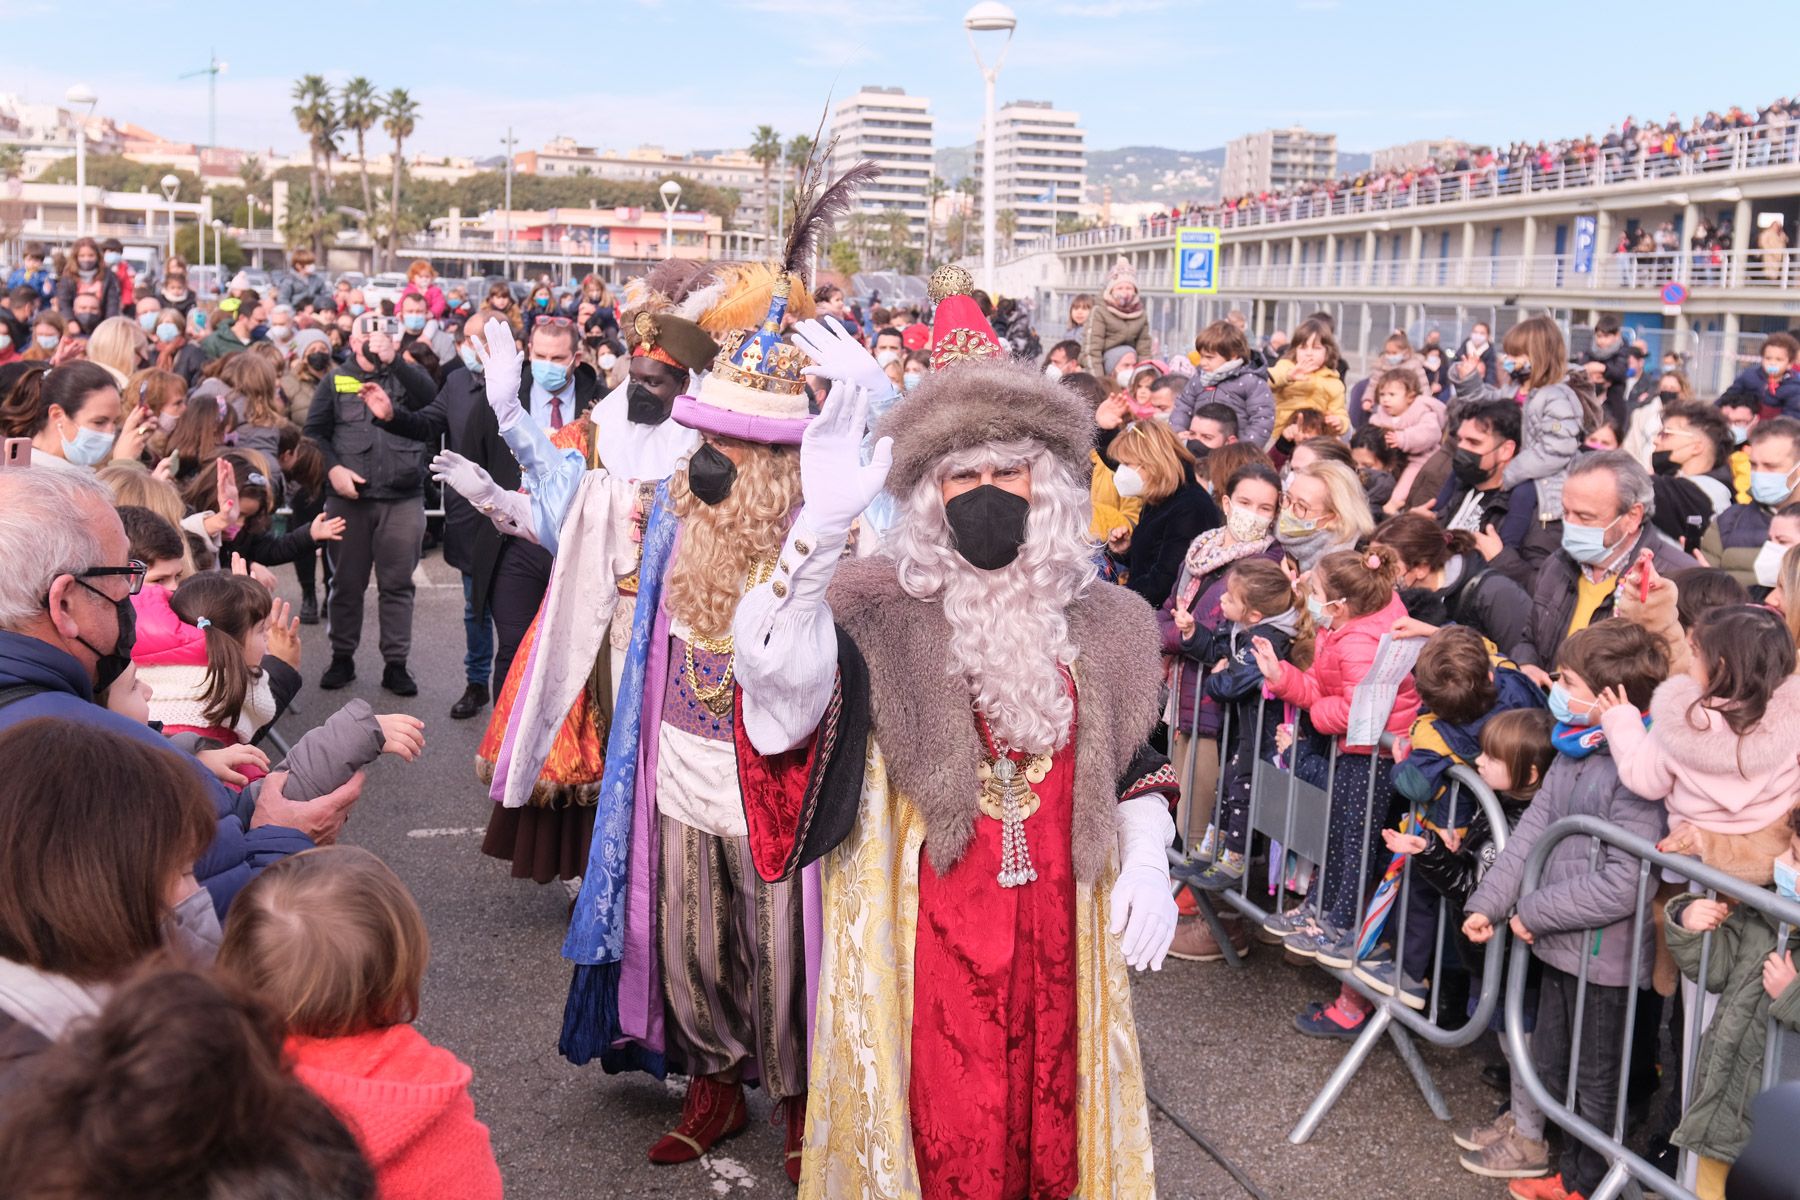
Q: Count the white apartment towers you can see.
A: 2